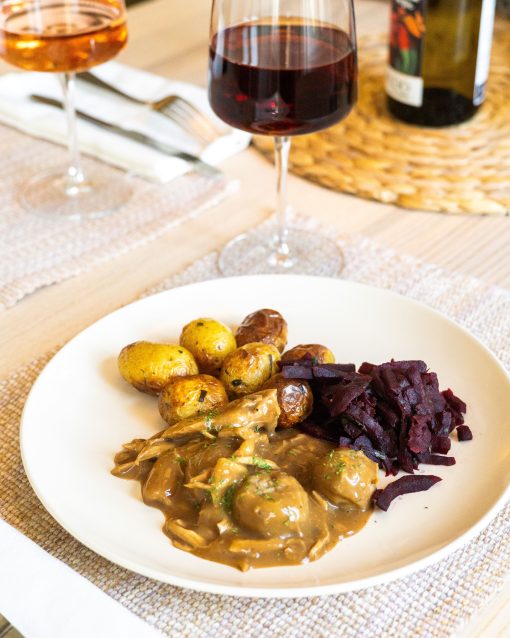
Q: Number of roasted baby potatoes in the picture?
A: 7